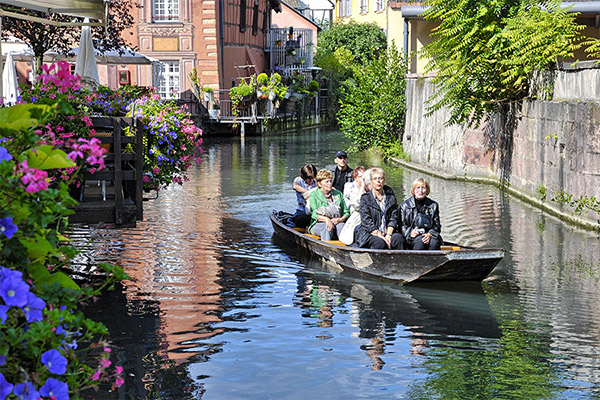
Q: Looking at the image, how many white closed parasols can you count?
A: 2